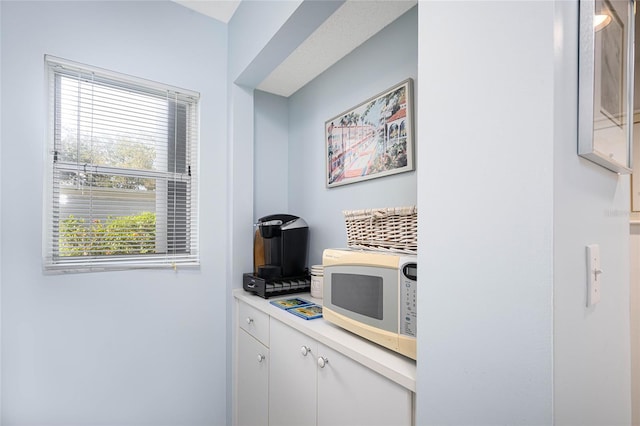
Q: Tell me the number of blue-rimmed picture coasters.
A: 2